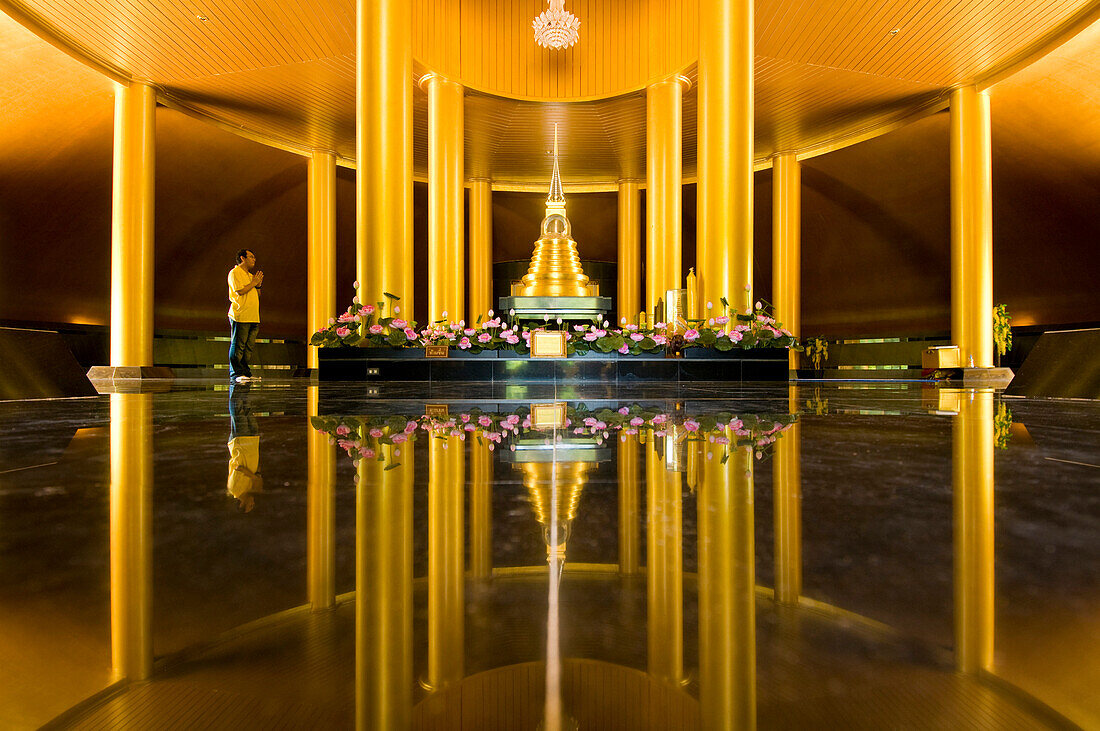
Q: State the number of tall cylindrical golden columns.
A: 10